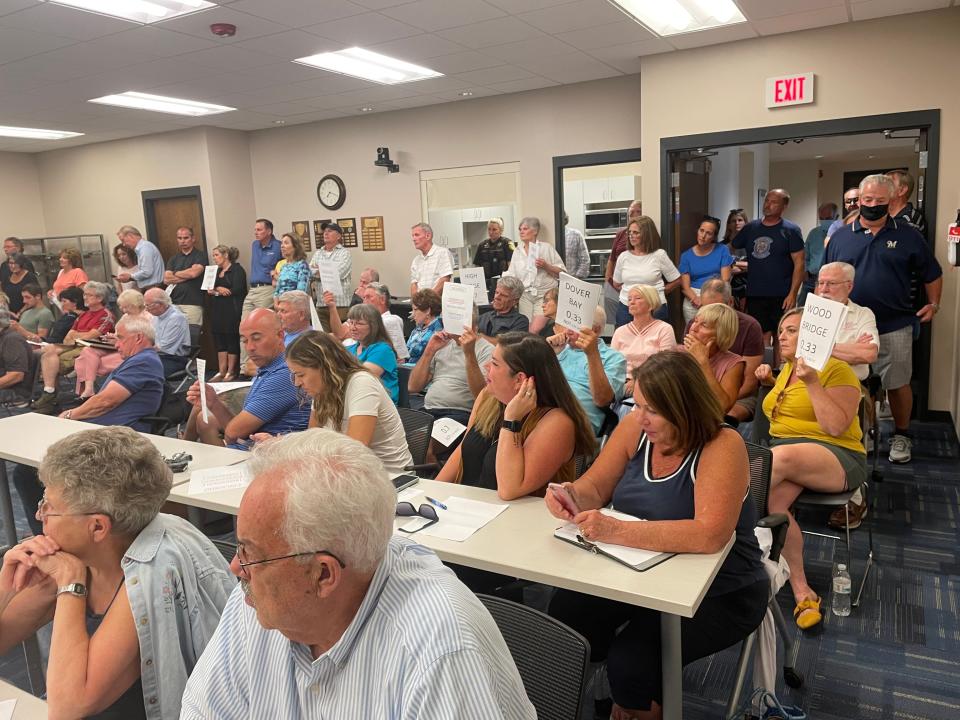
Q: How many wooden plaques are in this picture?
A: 4